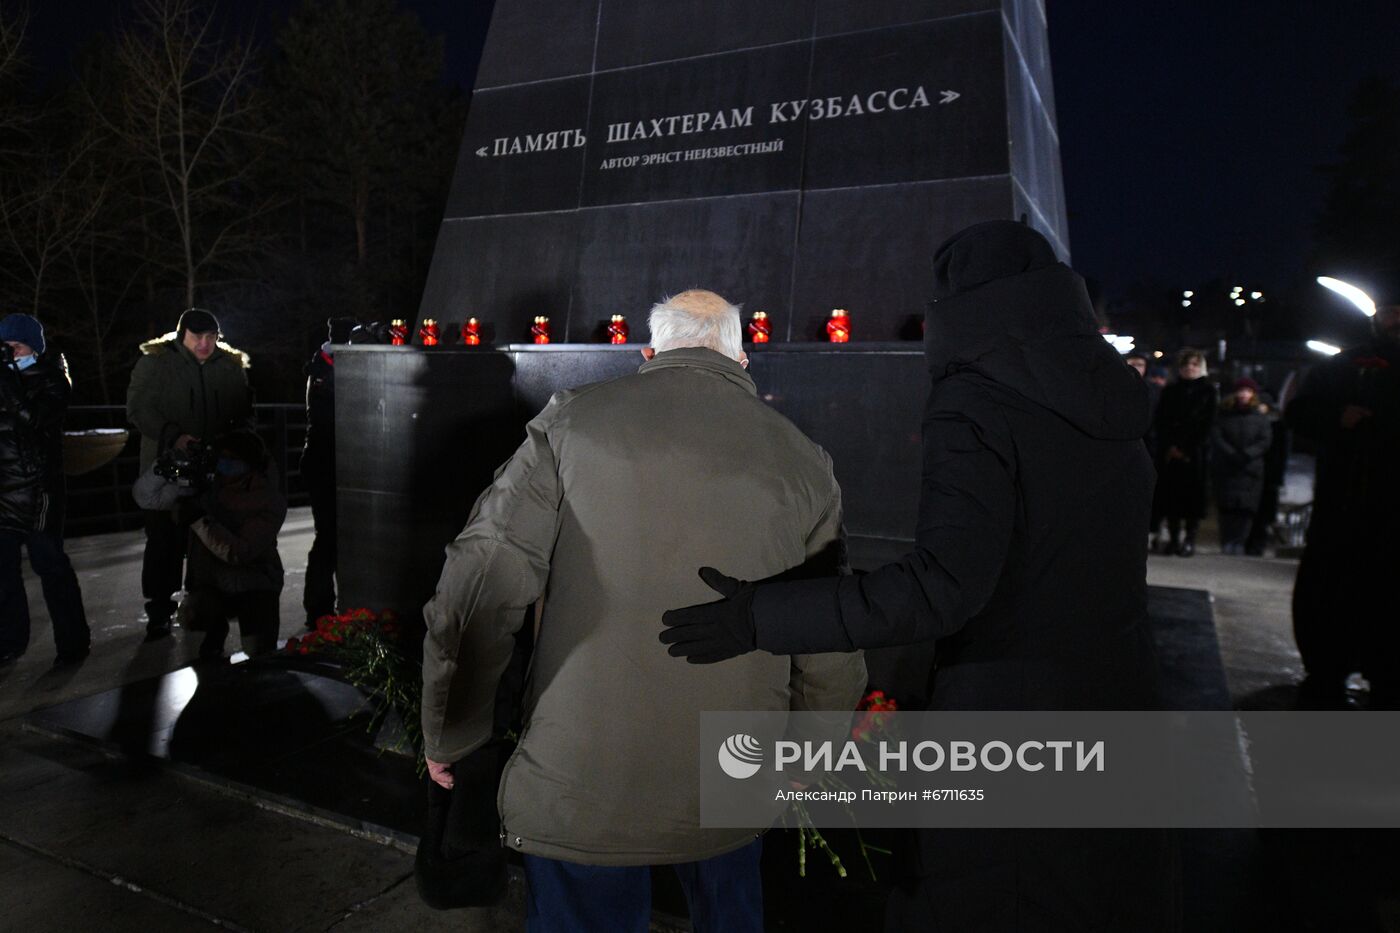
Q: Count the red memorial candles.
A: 7